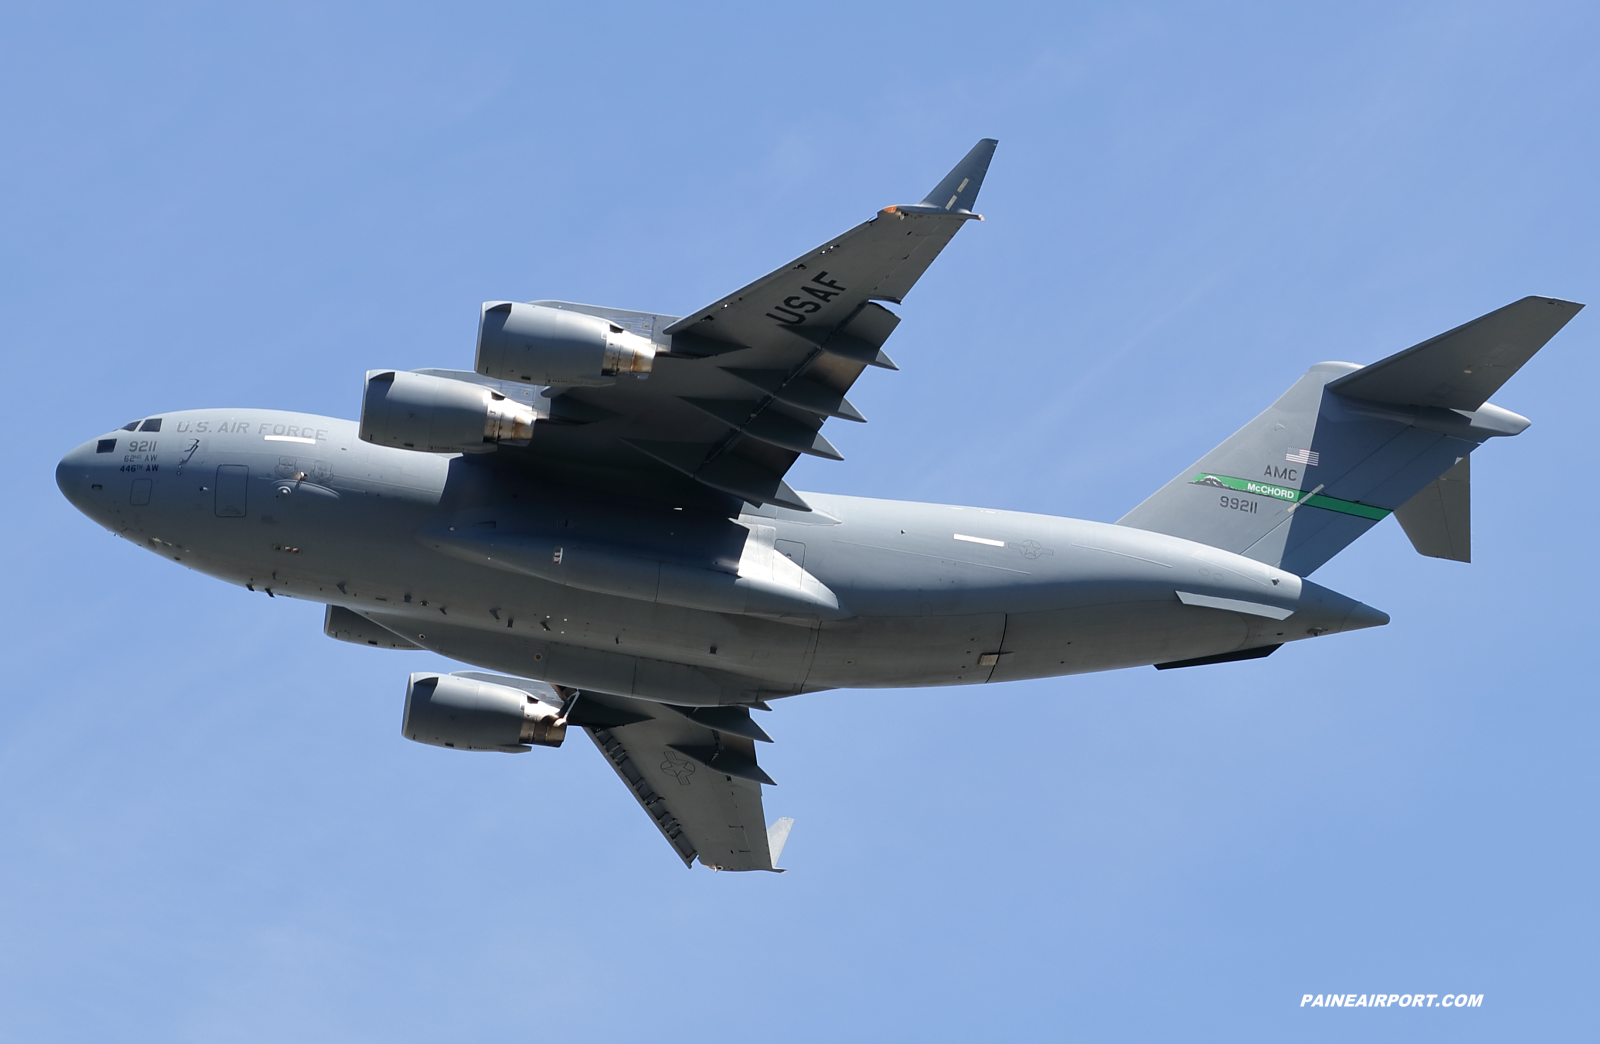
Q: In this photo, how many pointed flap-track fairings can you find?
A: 7